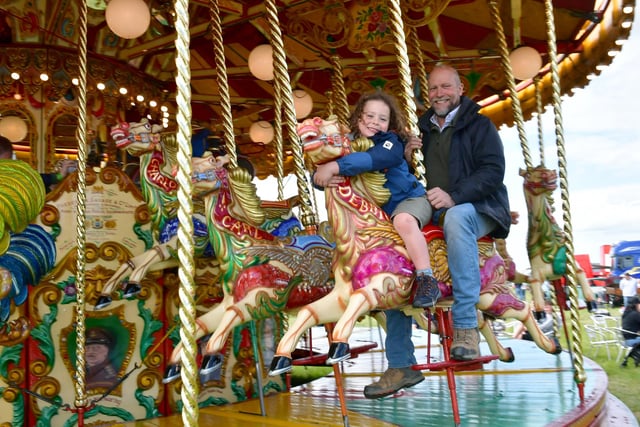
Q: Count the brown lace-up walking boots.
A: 2